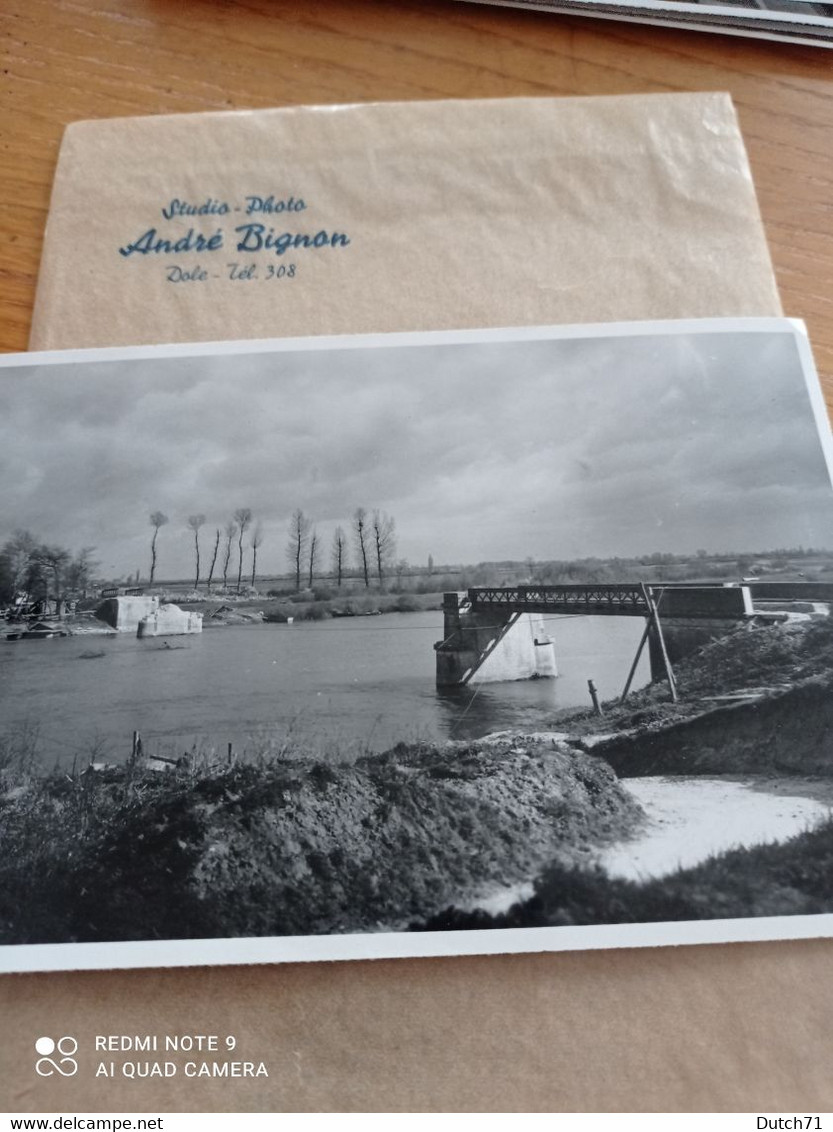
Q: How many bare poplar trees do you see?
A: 11